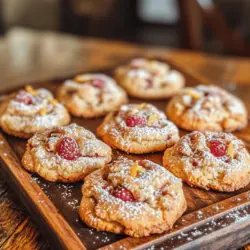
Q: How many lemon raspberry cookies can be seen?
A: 8